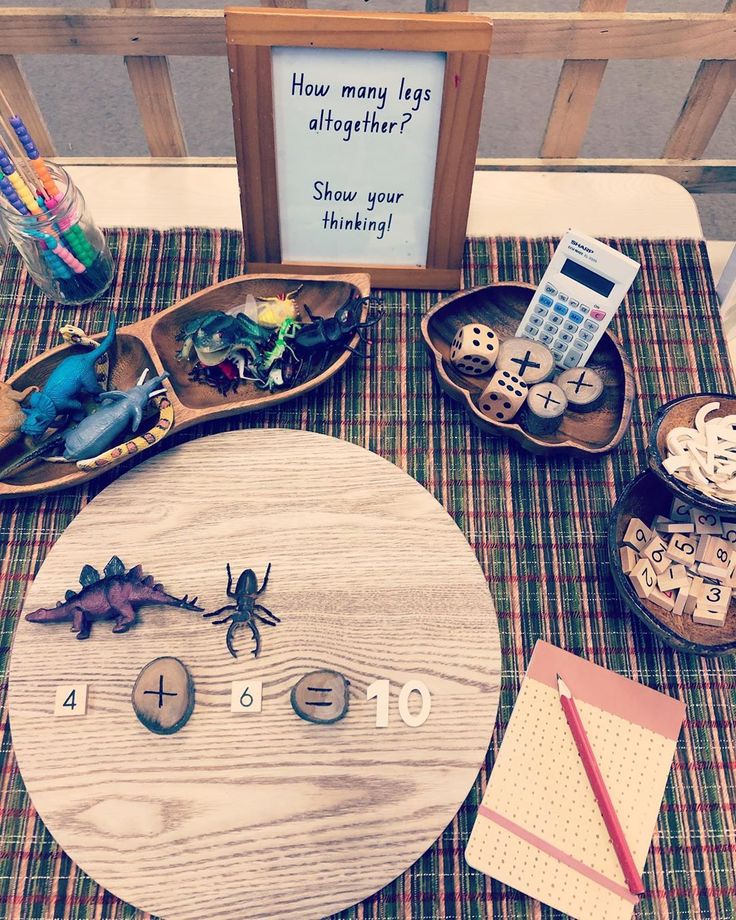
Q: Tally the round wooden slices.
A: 5